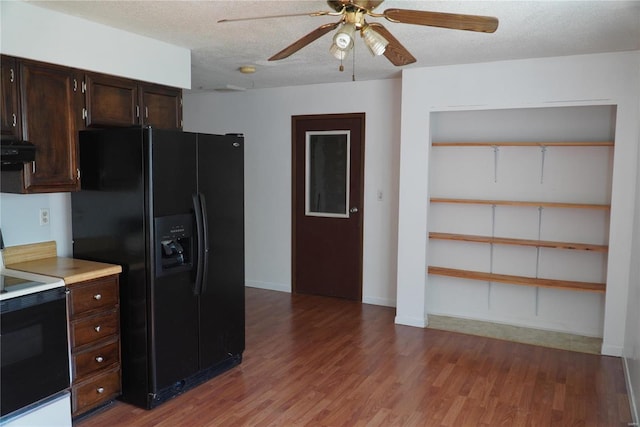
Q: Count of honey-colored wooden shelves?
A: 4